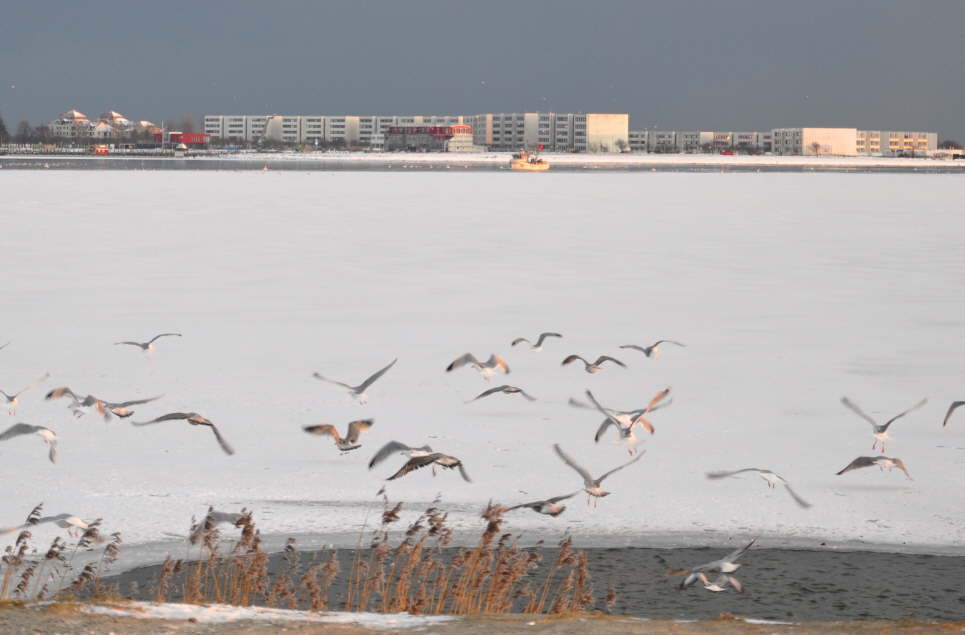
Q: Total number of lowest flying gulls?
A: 2